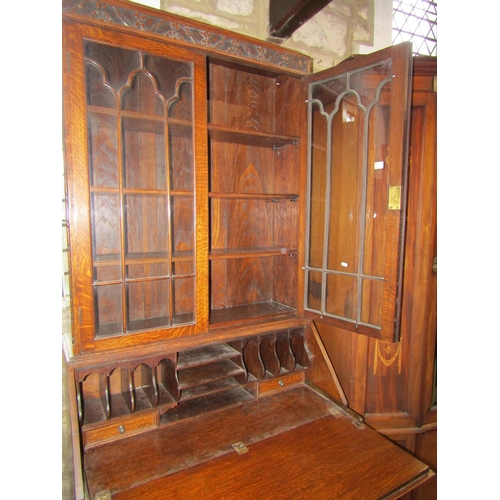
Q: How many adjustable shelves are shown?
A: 3